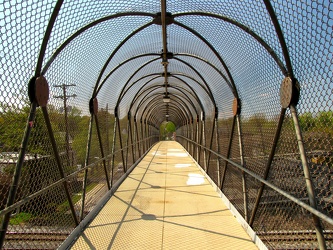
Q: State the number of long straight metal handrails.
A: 2